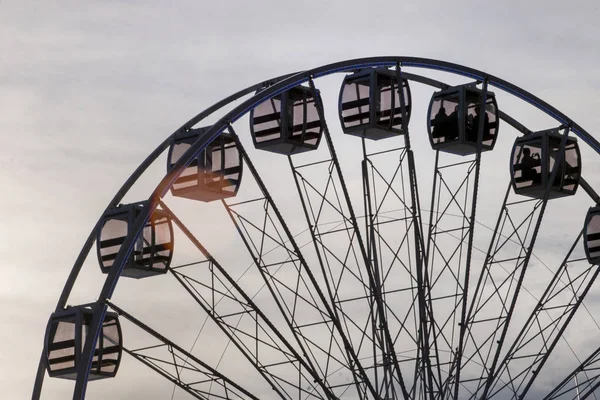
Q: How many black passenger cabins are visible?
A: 8